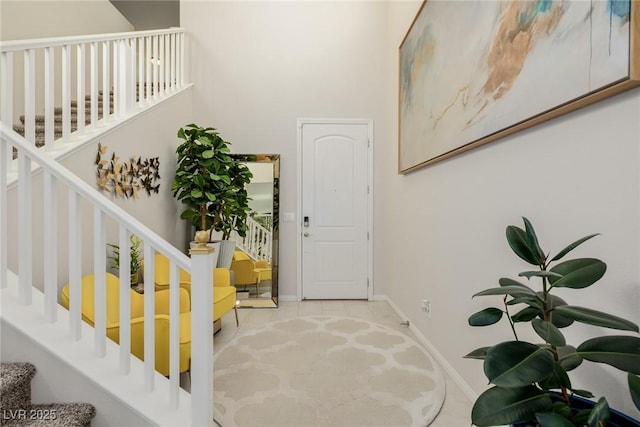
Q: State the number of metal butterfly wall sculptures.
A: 1